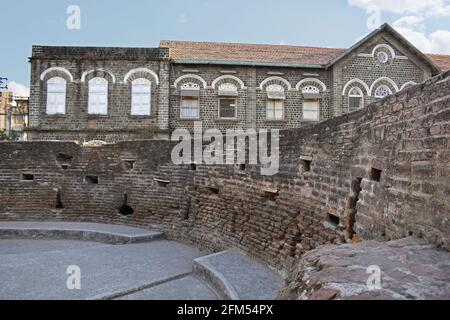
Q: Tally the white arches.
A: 11